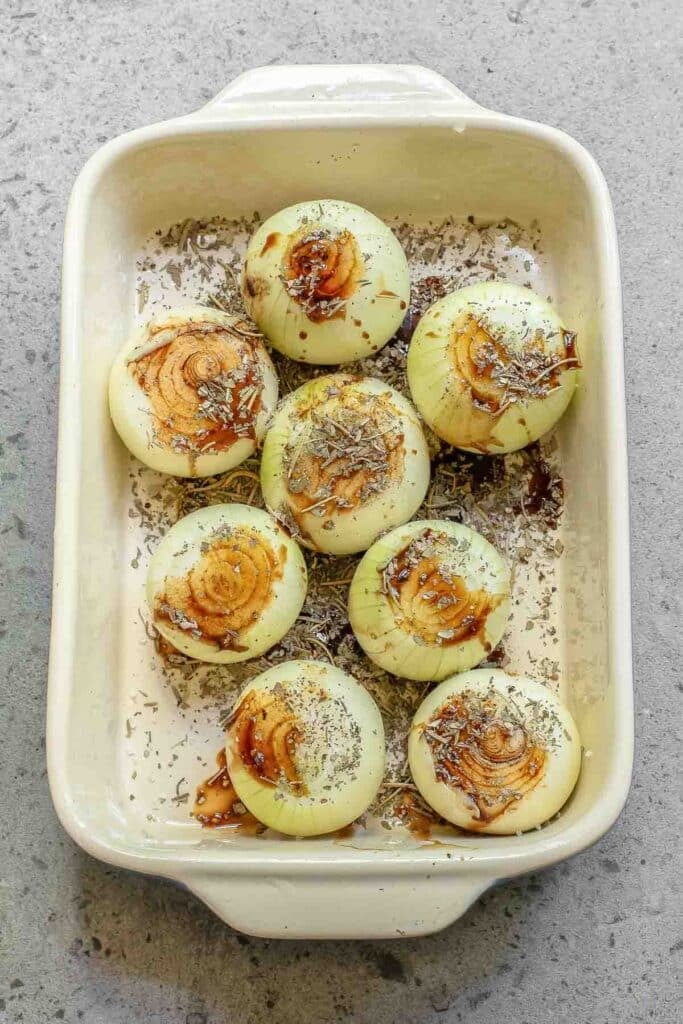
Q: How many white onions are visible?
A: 8